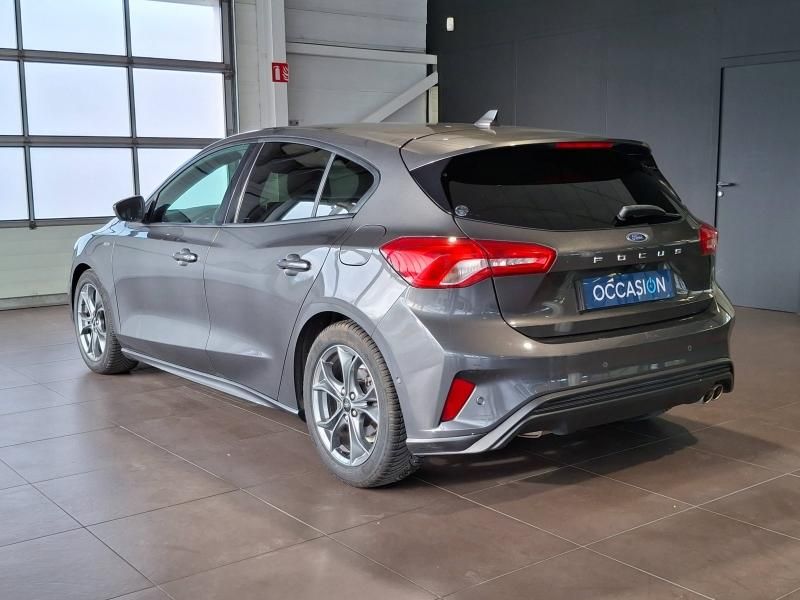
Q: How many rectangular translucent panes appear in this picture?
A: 9